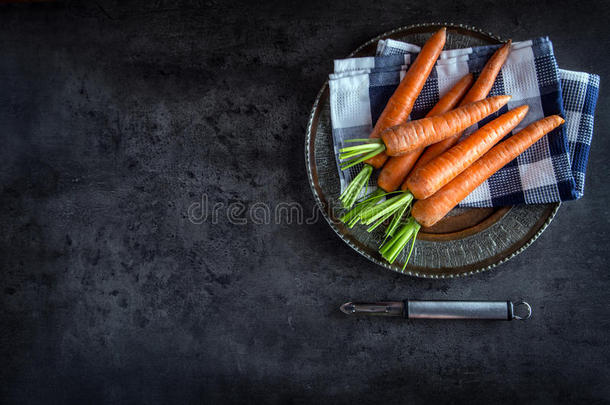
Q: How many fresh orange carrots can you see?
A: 6